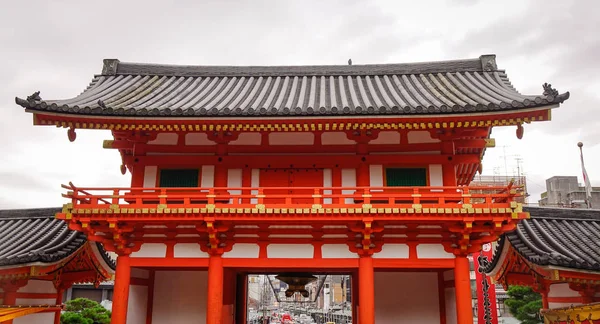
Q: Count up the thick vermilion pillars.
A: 4